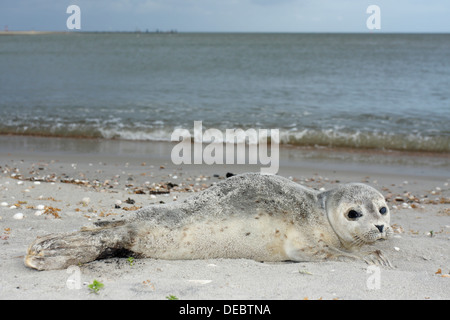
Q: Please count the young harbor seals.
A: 1